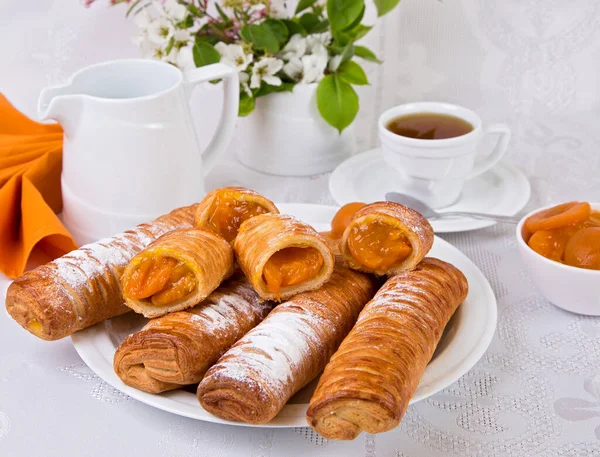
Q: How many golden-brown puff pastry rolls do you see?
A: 8